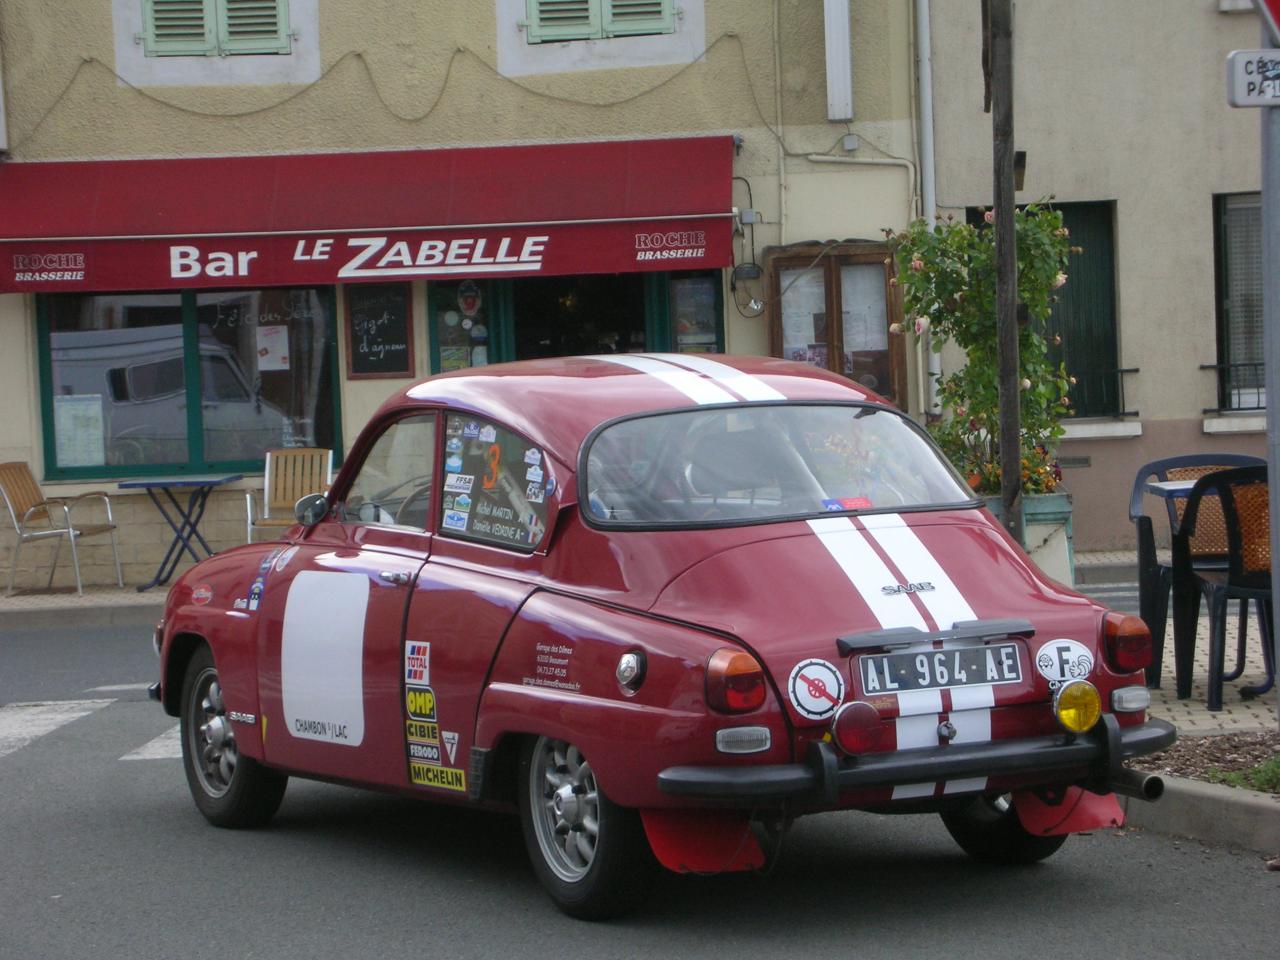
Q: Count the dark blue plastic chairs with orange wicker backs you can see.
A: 2